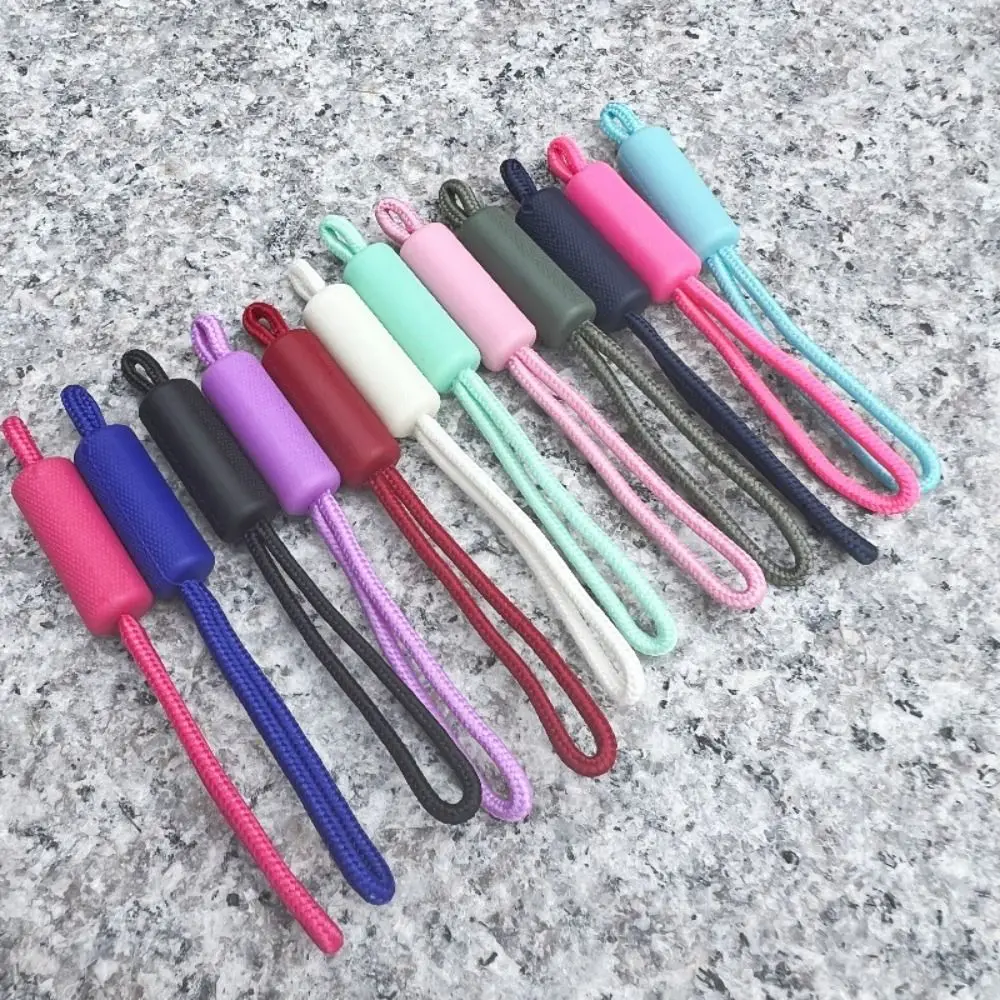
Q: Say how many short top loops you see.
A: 12